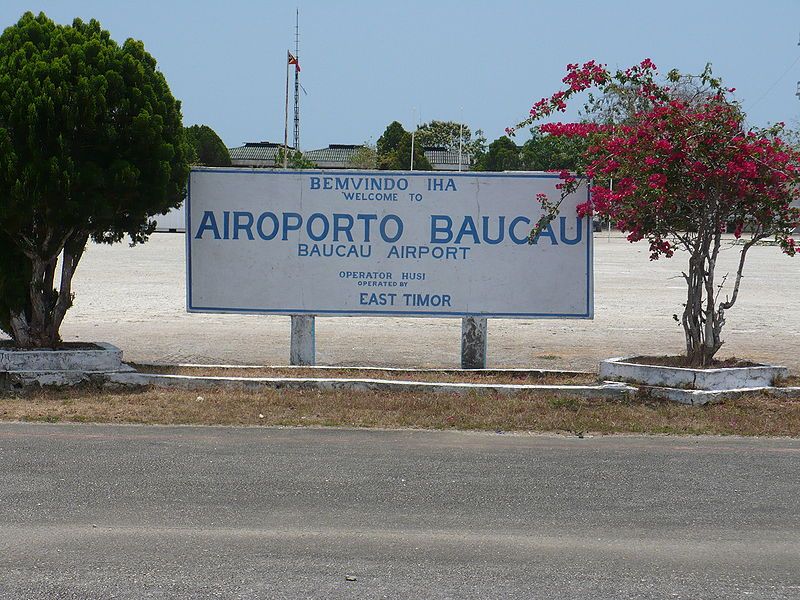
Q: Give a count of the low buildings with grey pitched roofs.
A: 3